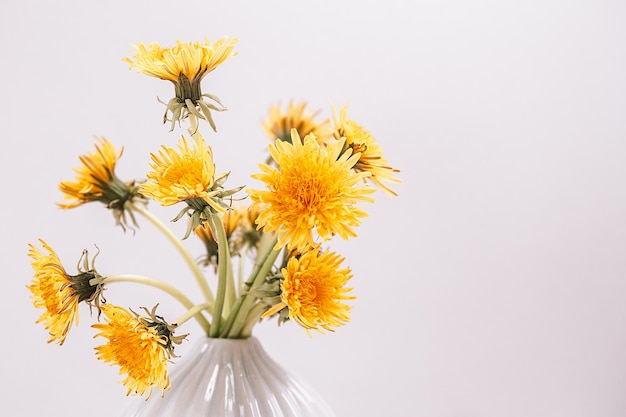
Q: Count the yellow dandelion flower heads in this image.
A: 11